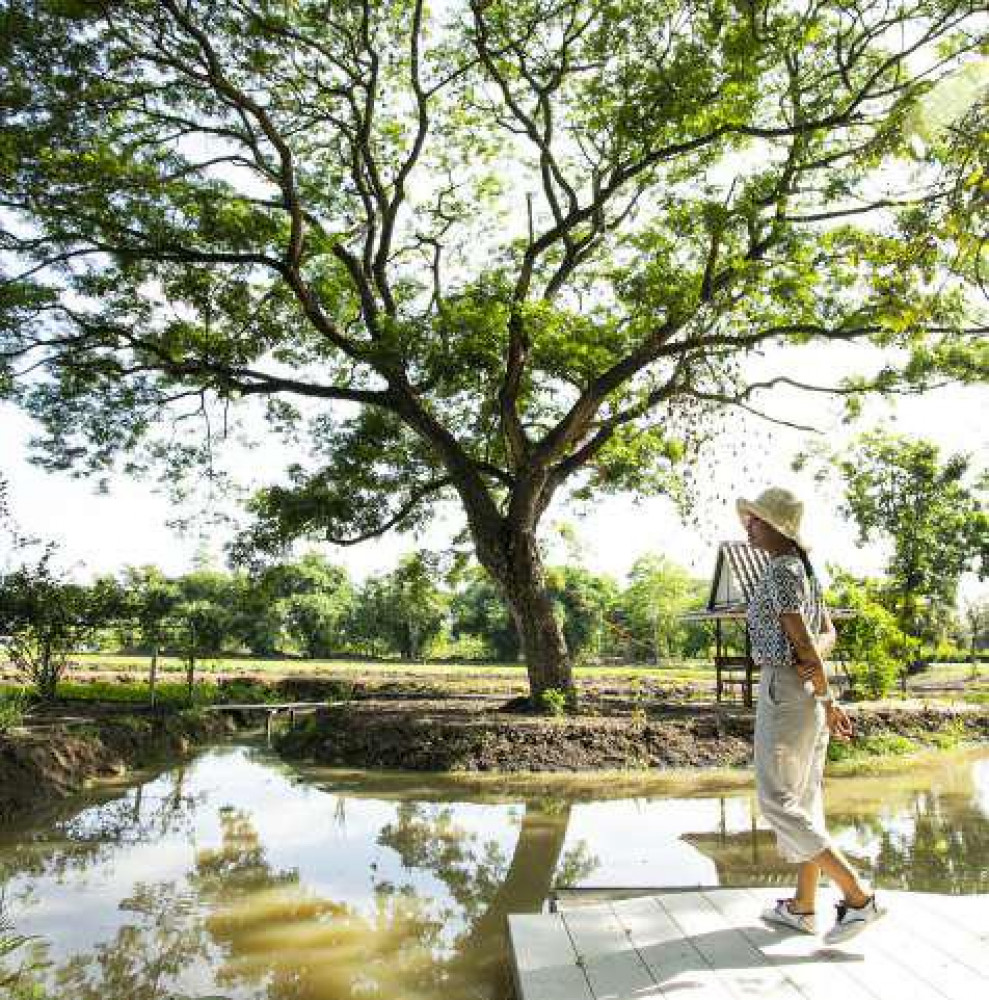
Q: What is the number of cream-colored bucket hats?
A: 1